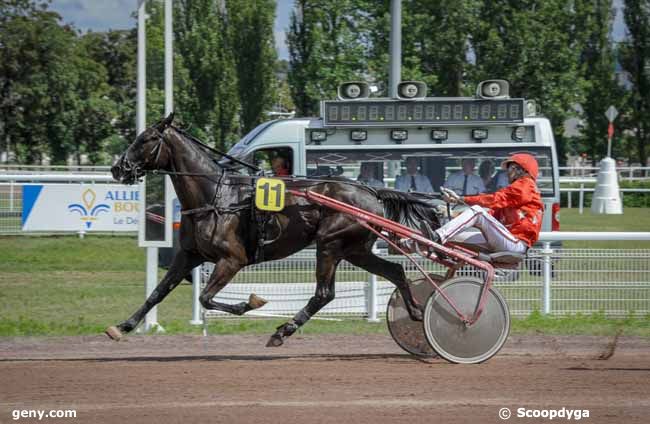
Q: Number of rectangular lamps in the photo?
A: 5